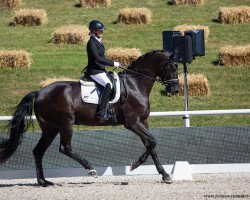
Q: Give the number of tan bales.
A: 13